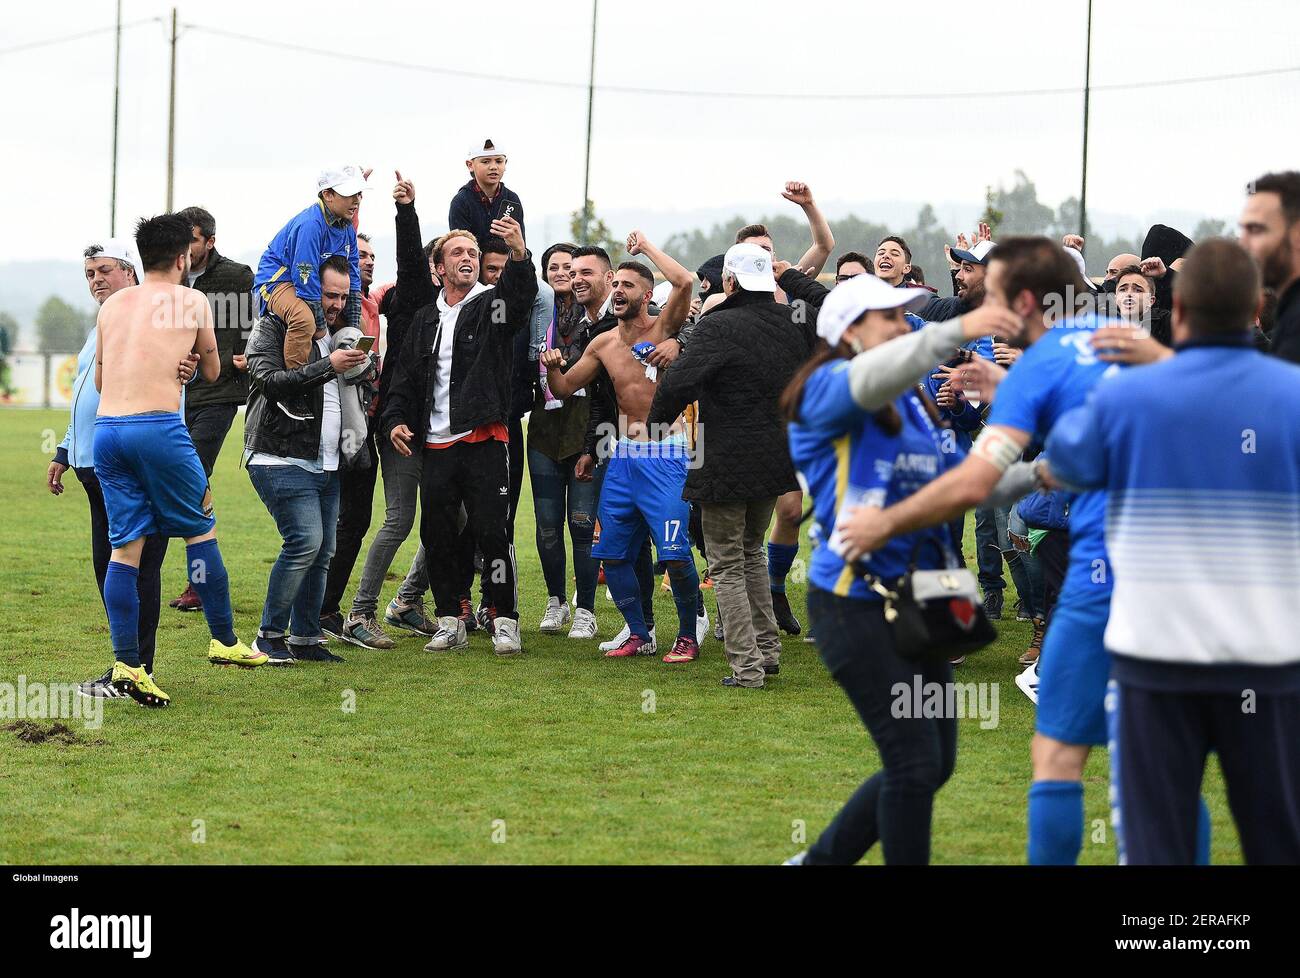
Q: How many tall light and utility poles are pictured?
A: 4